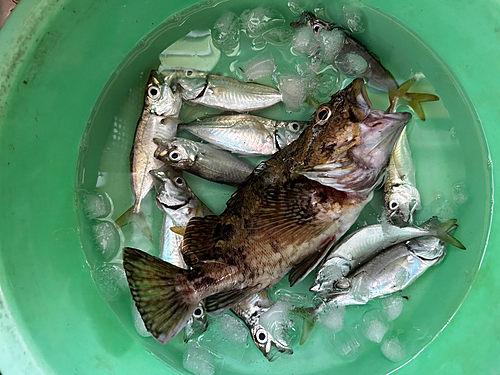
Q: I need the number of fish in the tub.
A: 12